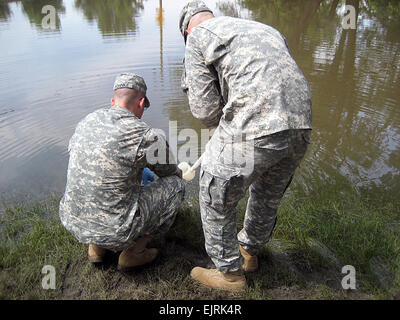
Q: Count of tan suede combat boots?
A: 4